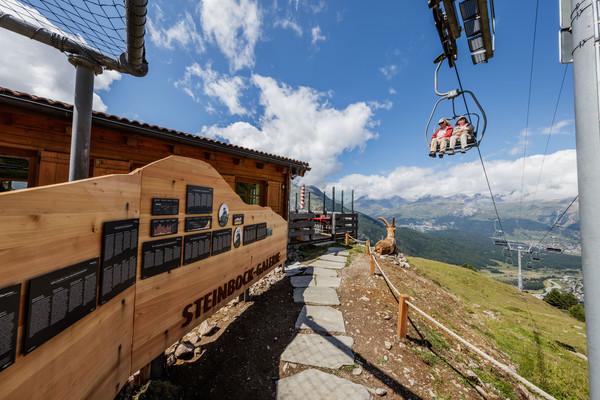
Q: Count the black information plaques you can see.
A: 13